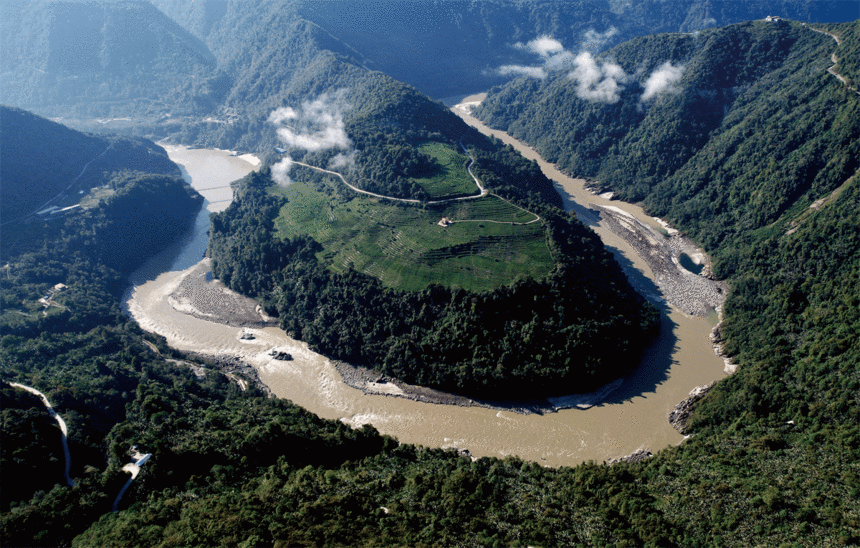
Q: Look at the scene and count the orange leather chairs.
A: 0